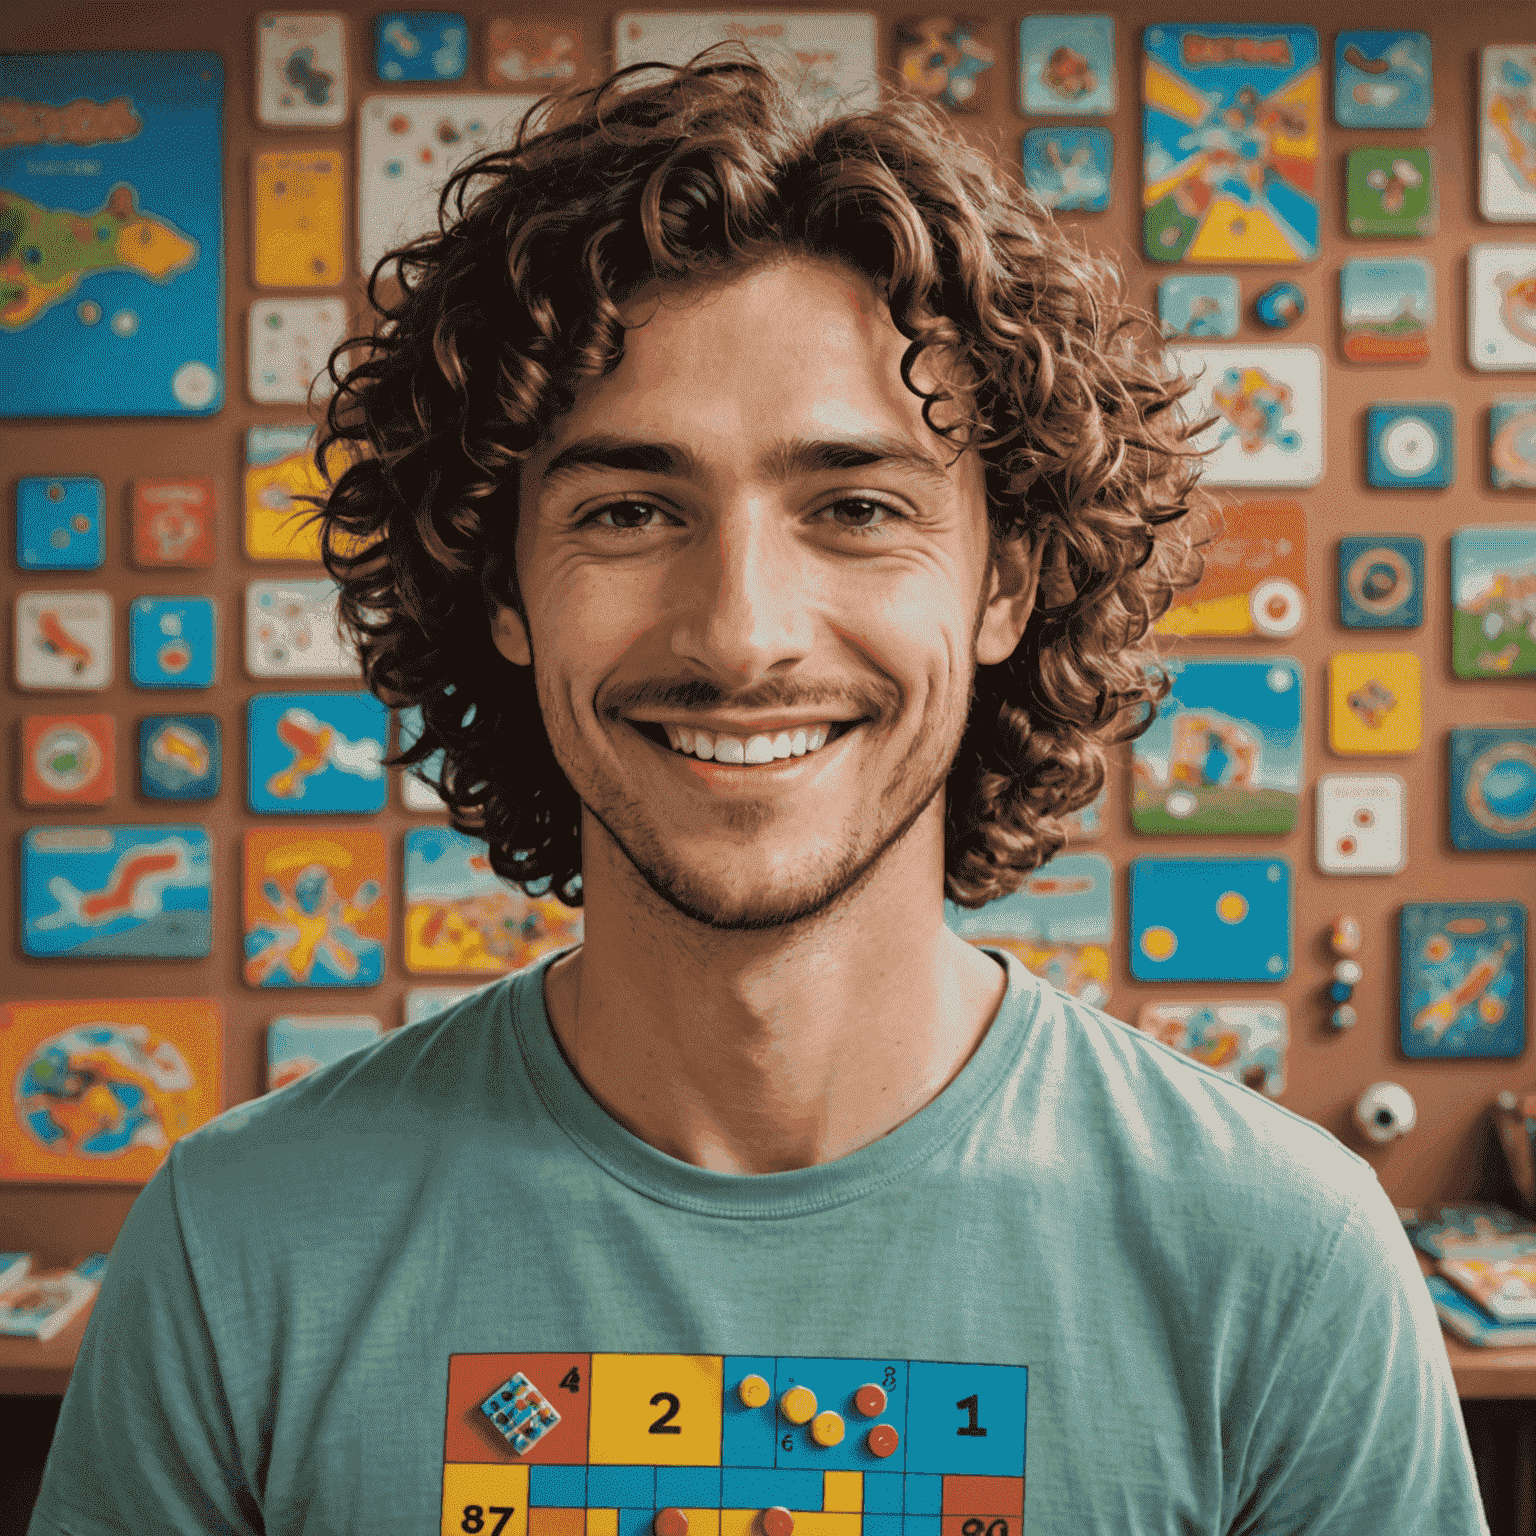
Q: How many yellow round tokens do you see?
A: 3